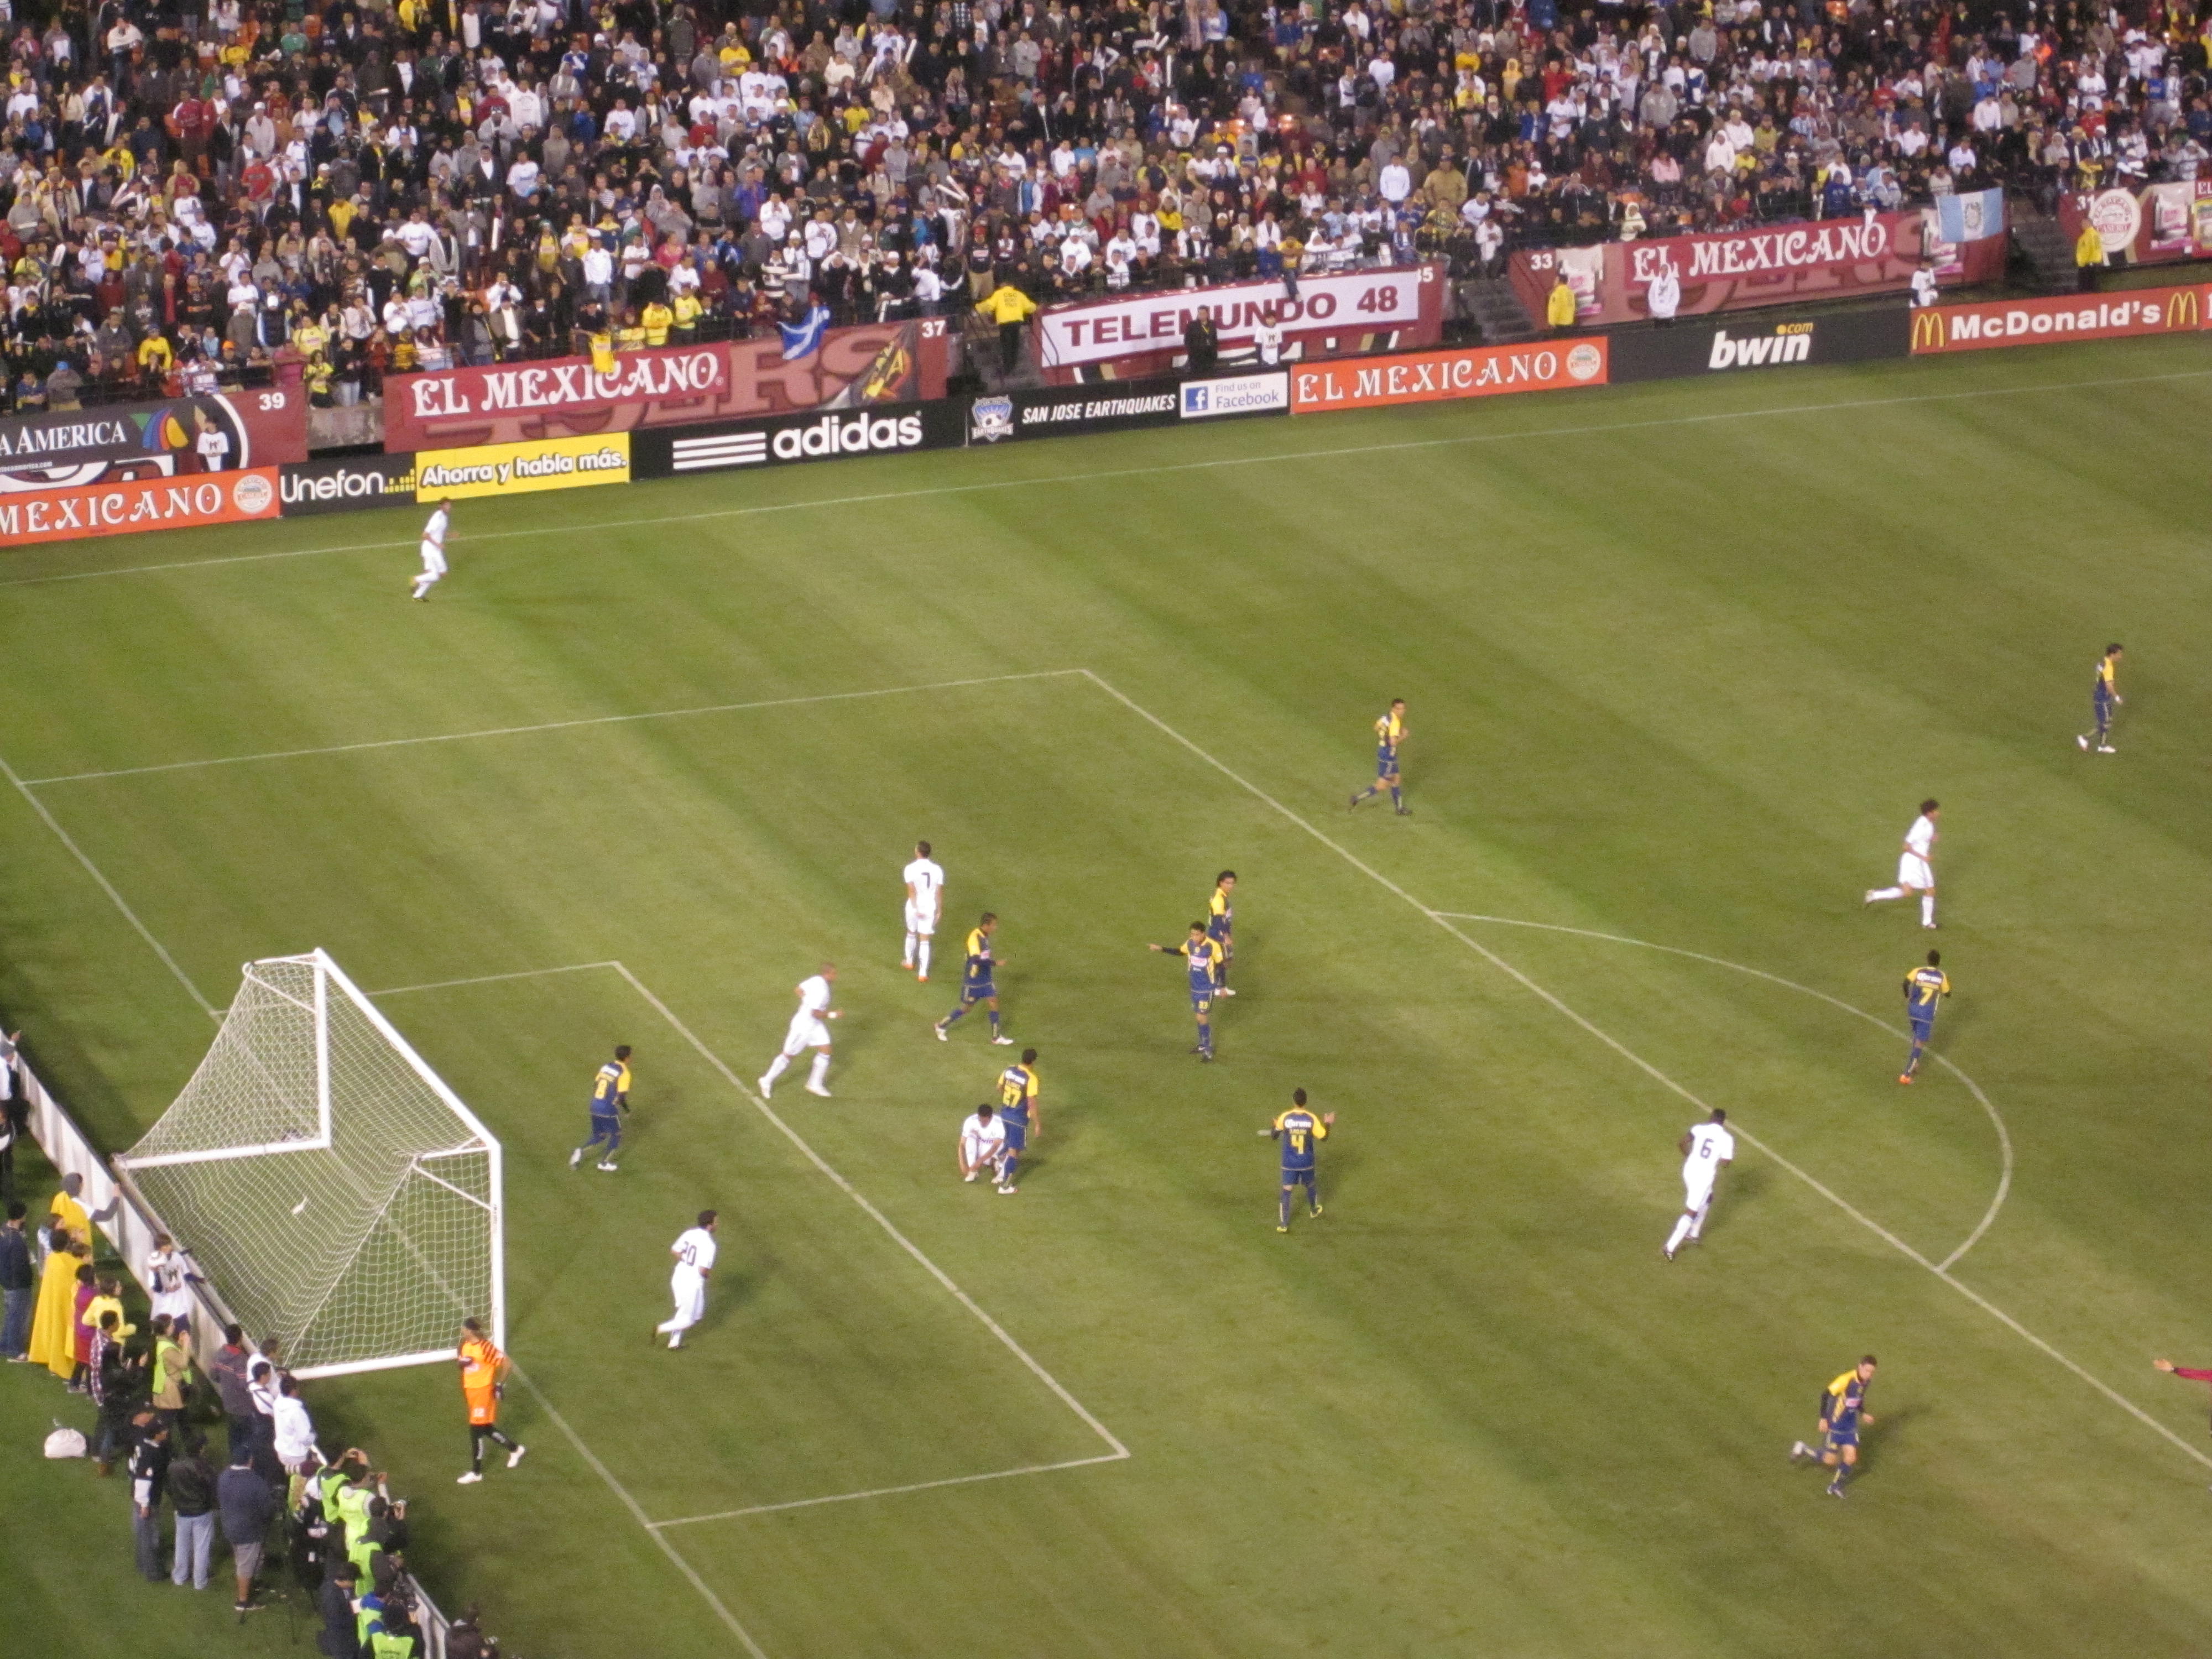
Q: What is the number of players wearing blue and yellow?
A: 10